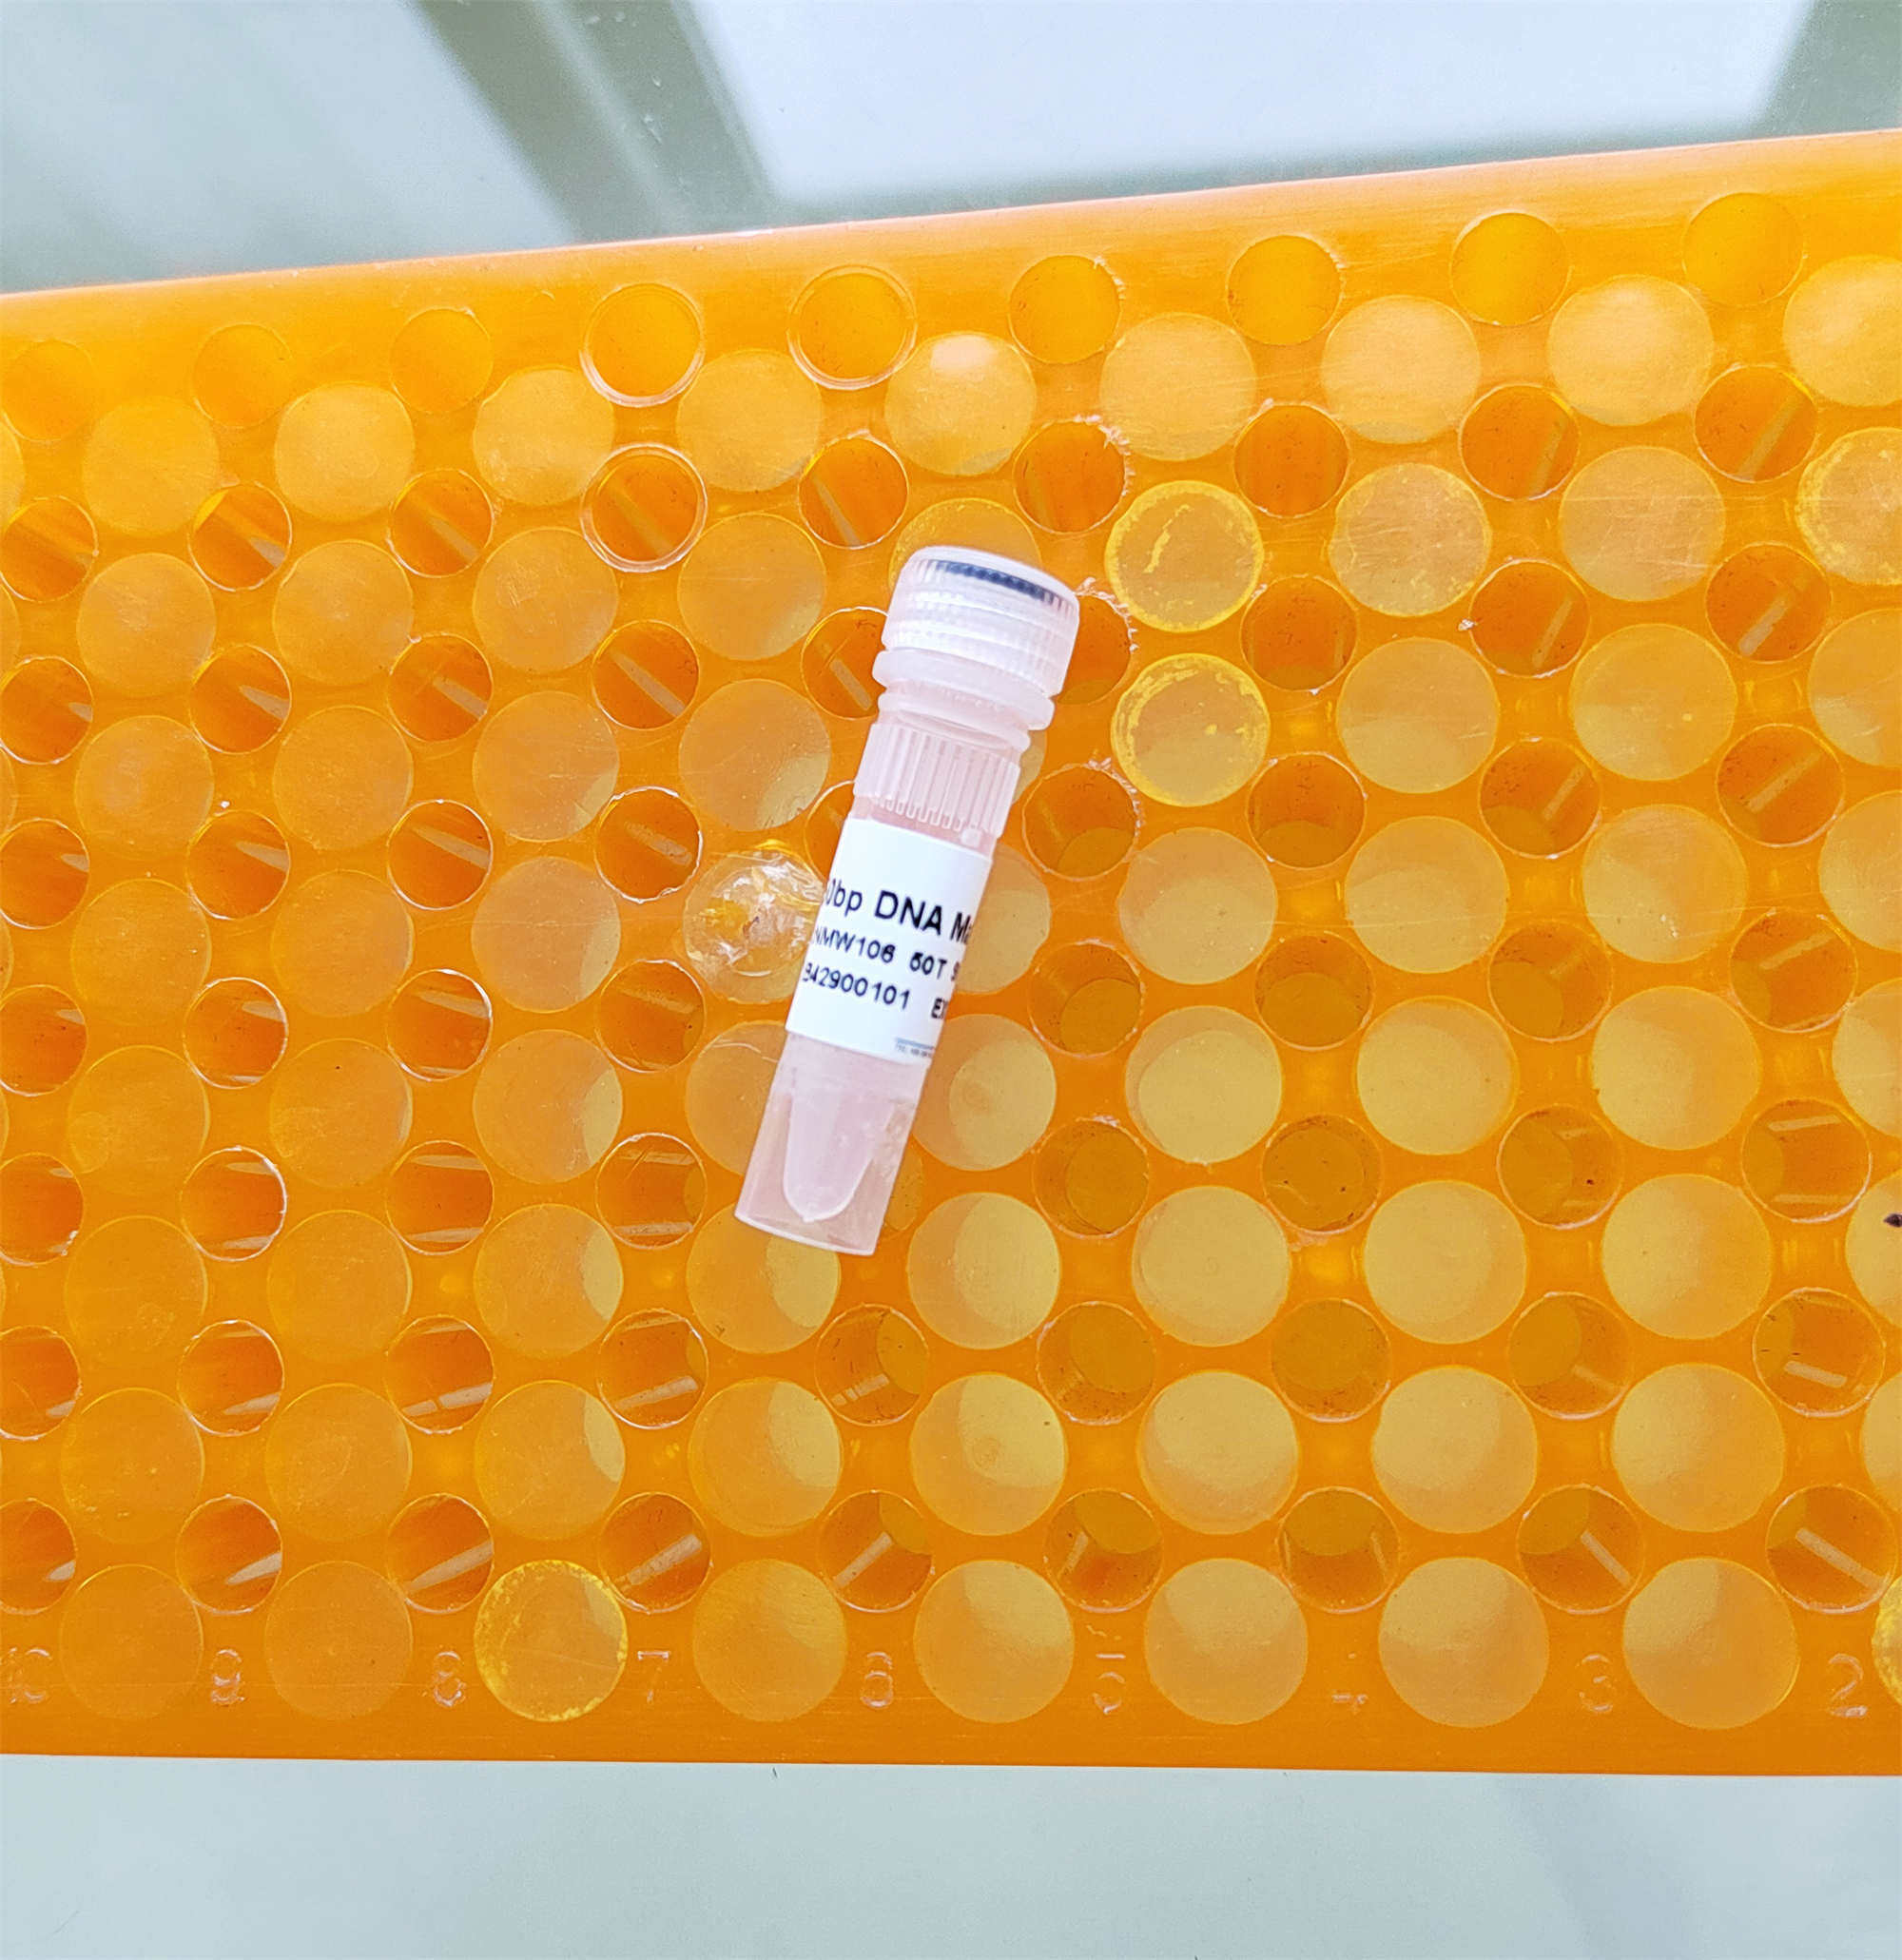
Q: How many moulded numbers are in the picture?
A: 9